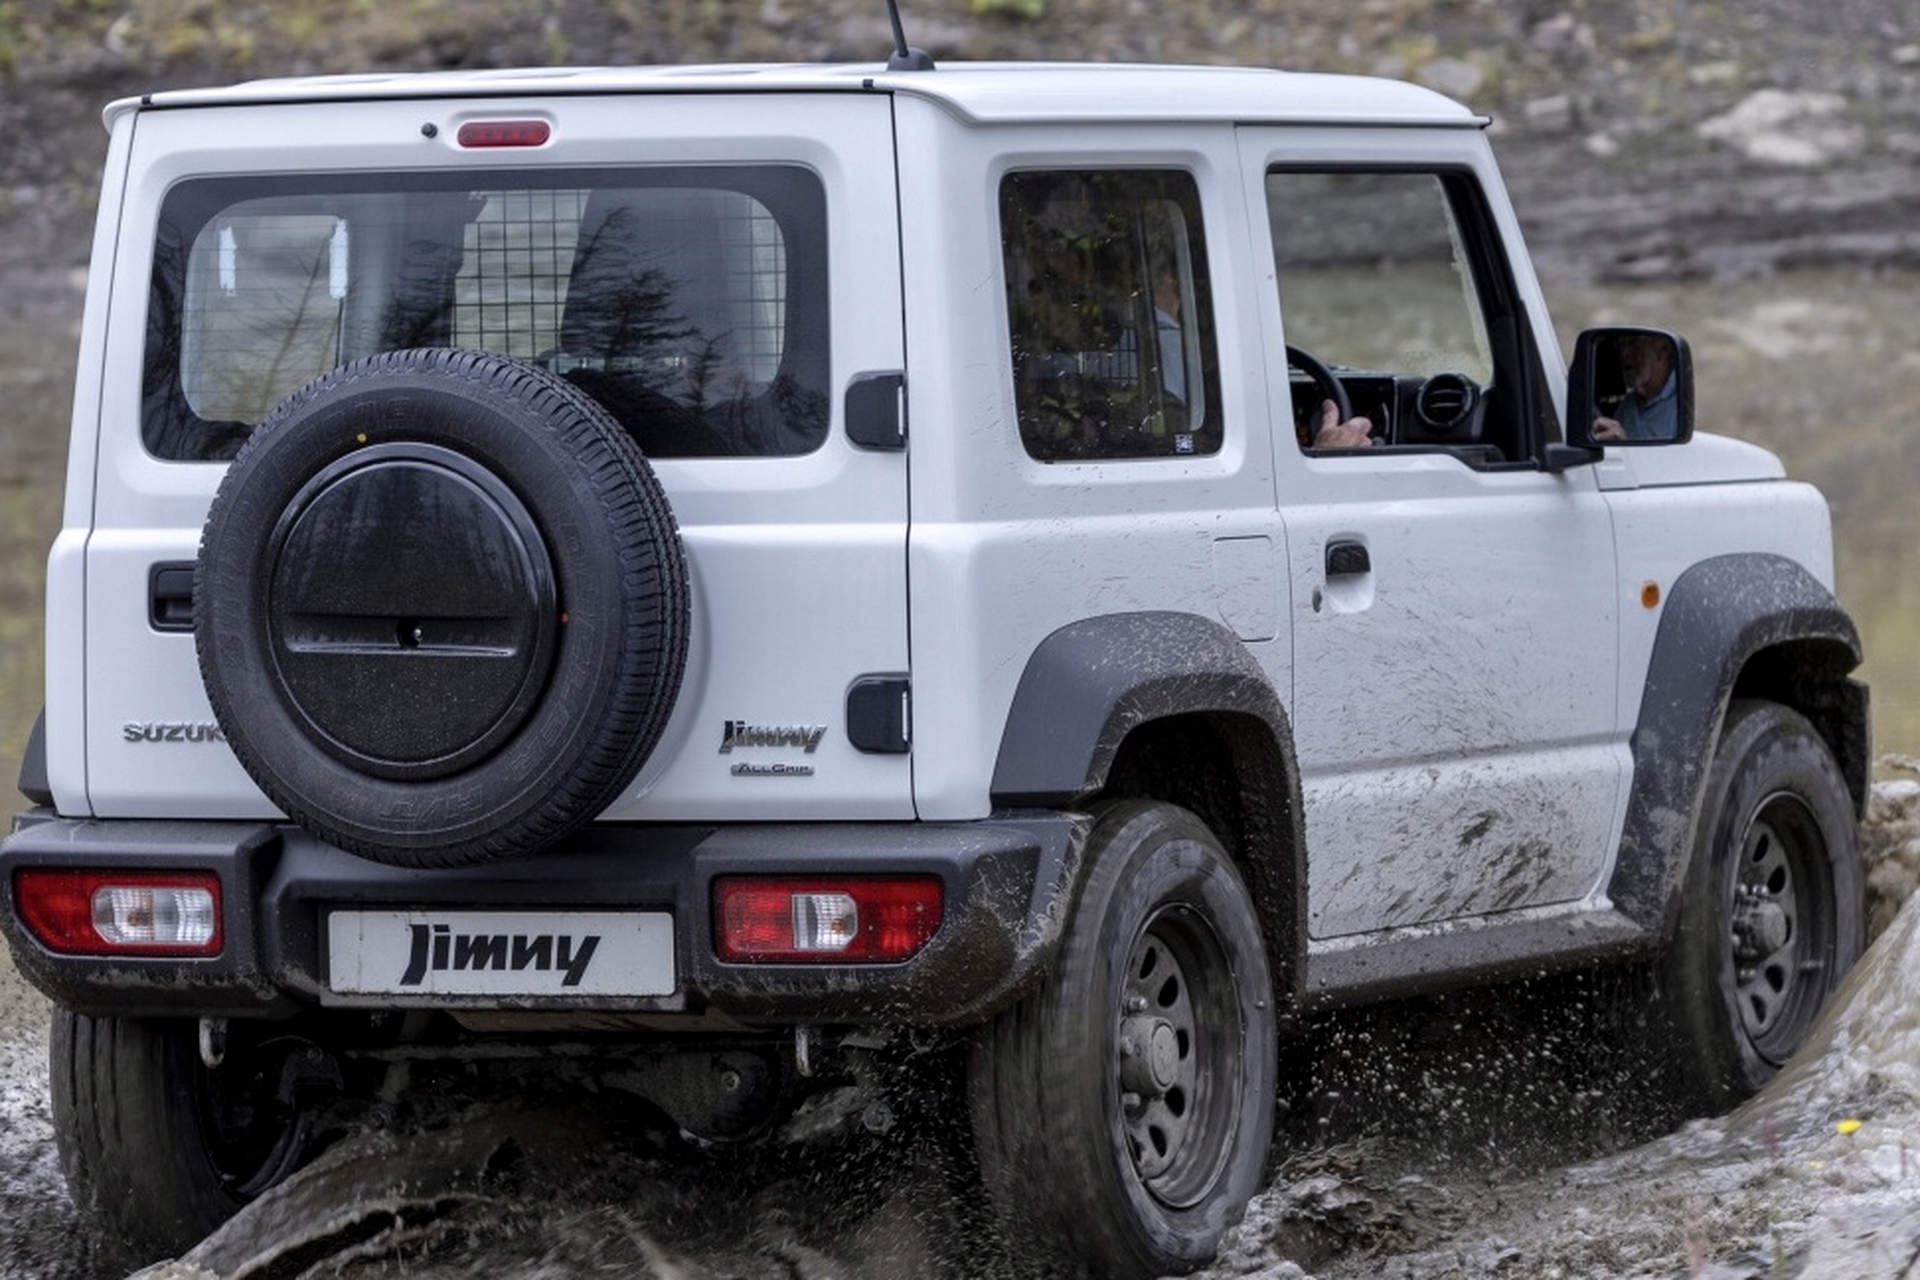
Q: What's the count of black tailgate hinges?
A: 2